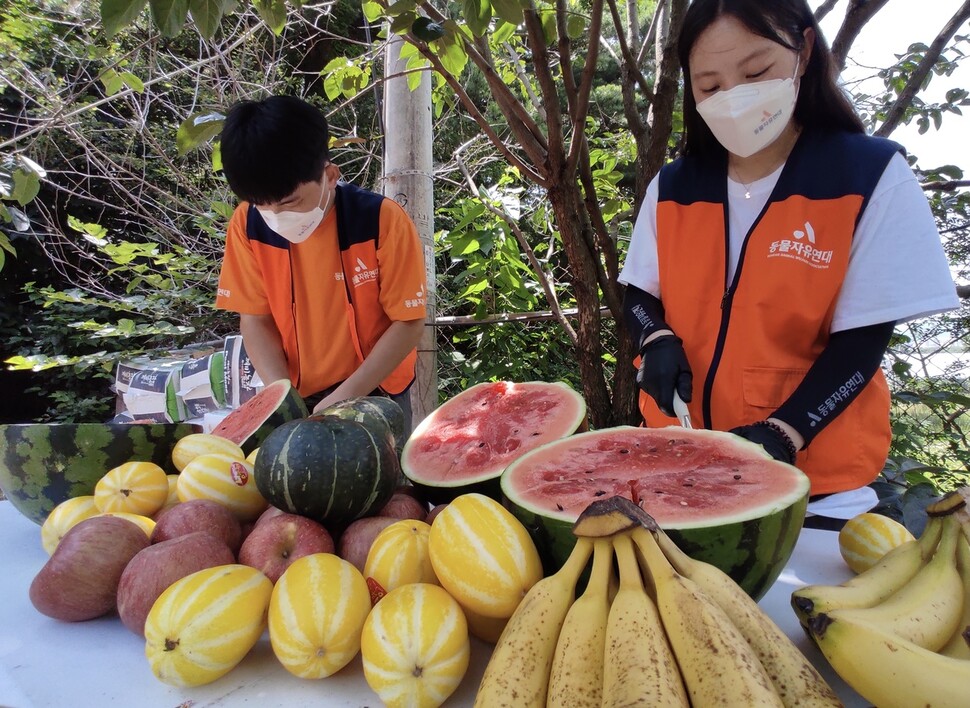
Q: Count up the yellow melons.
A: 14